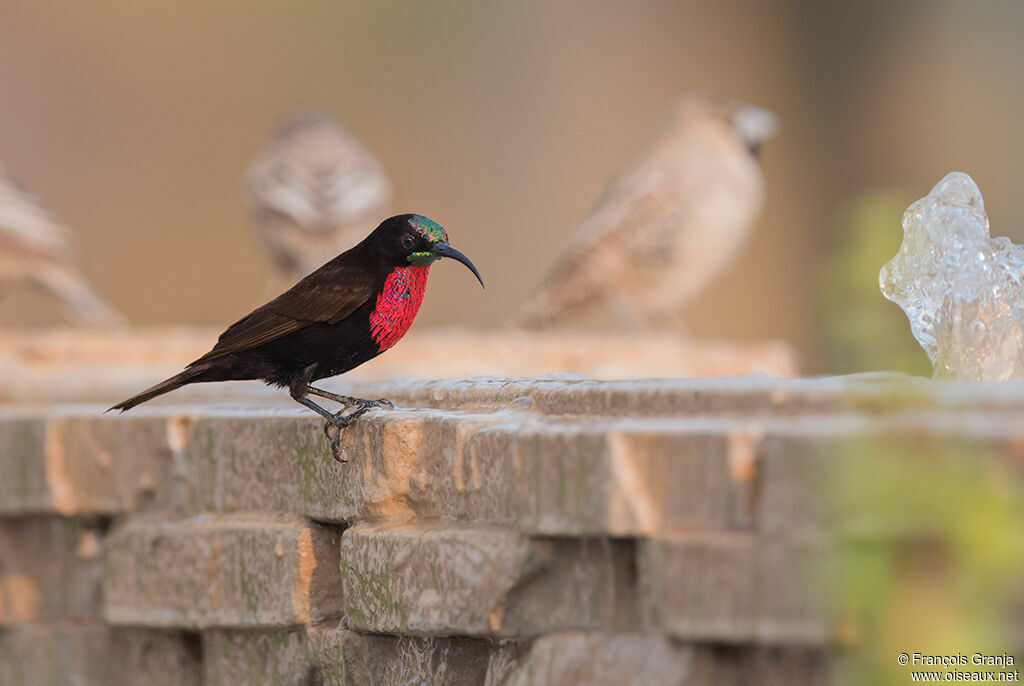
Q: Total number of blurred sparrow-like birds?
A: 3